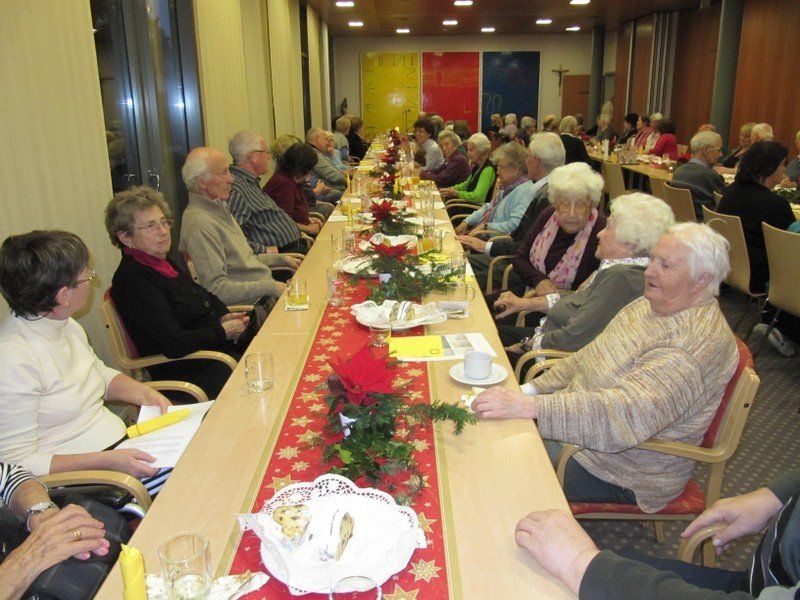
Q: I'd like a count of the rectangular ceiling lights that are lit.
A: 9